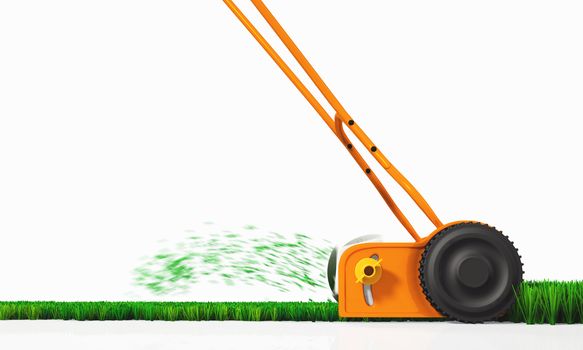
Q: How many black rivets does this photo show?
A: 4